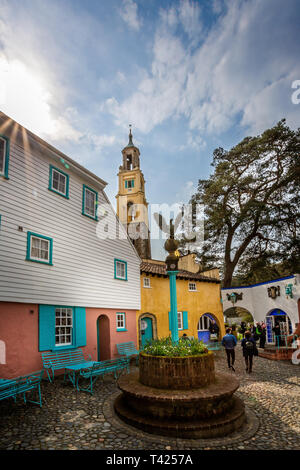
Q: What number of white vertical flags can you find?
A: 0